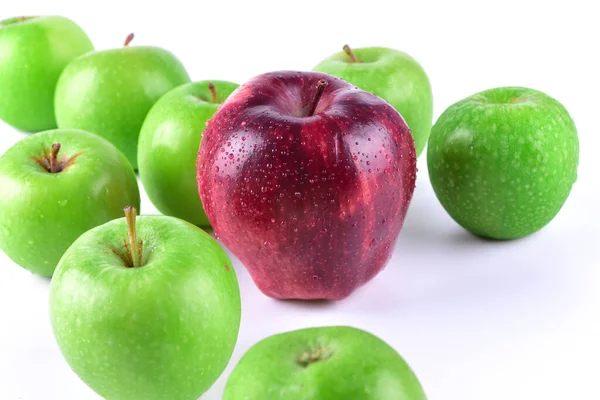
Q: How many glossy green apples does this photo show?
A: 8